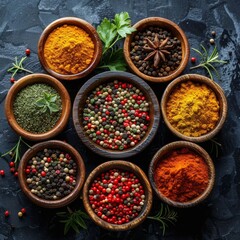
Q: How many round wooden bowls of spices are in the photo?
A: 8